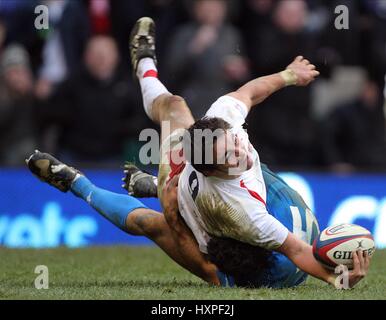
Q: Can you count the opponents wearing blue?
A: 1